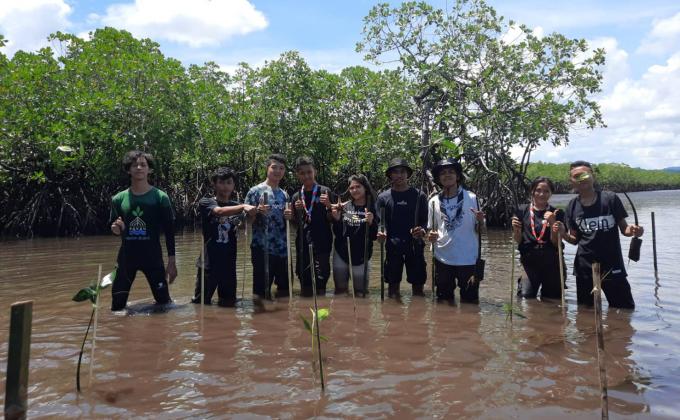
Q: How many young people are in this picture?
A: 9